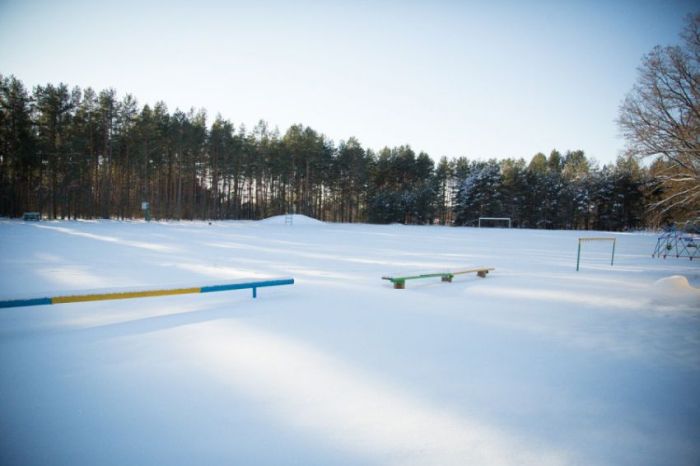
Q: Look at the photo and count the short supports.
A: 4